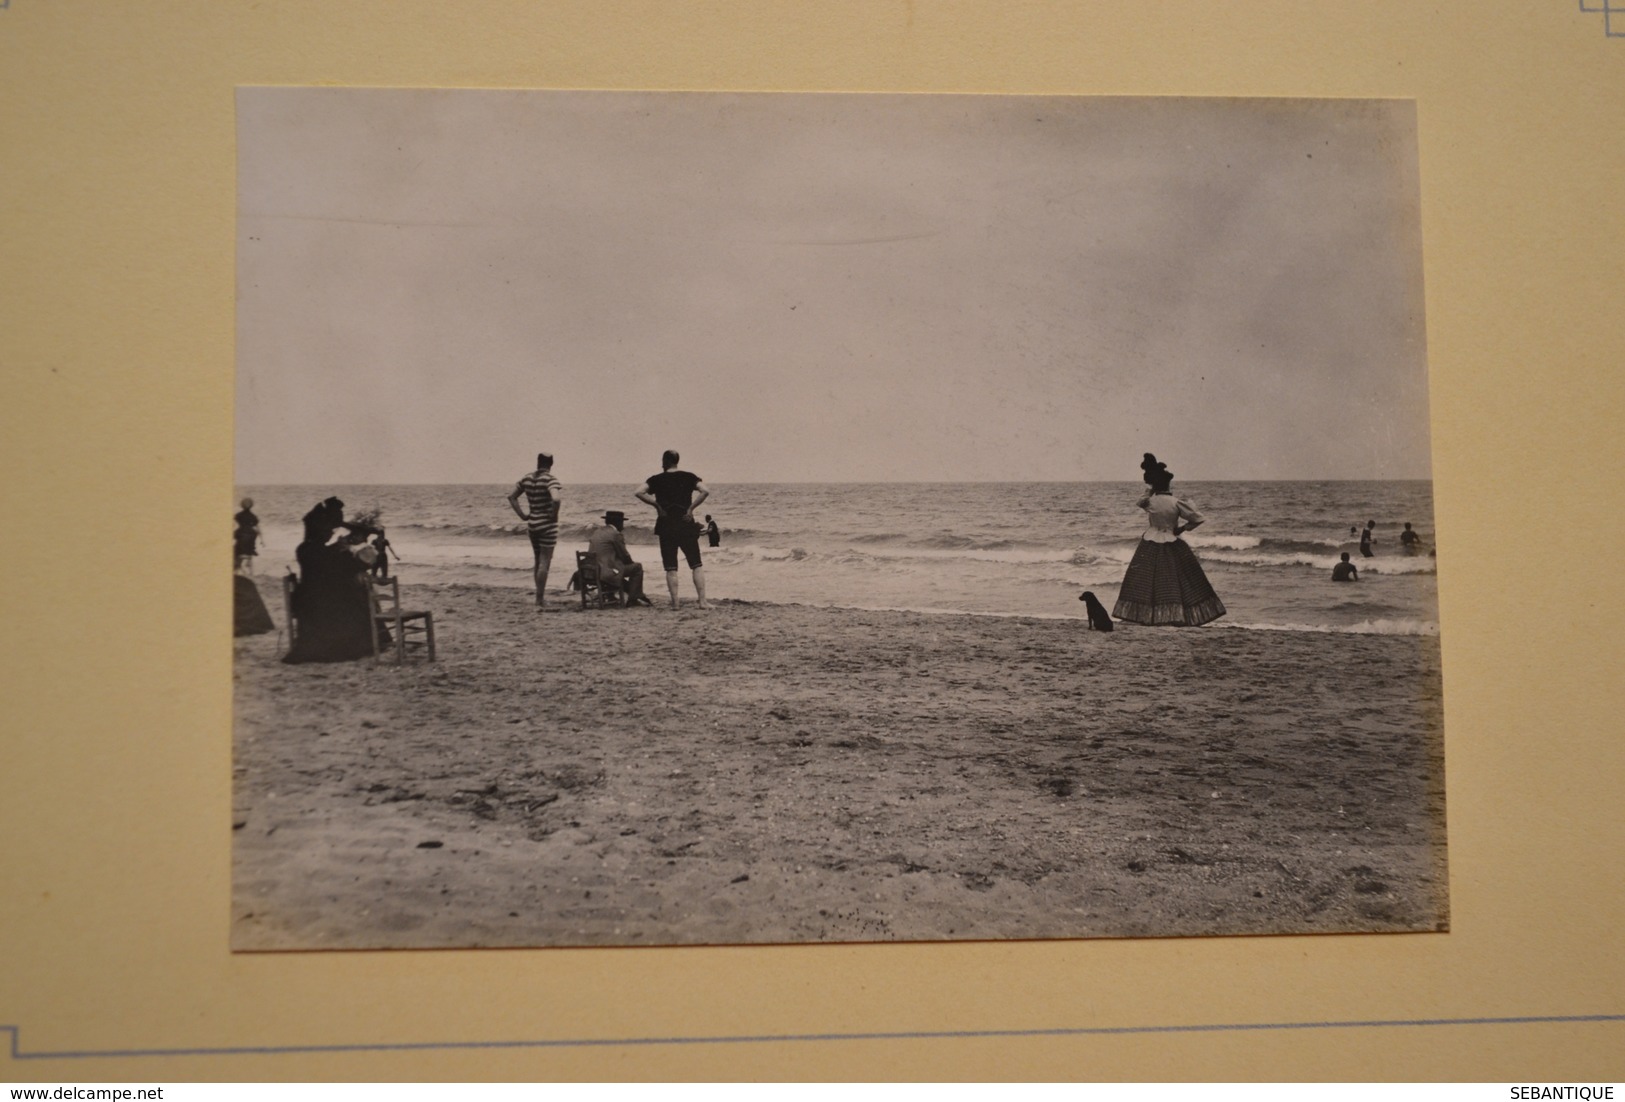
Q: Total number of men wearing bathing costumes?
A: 2